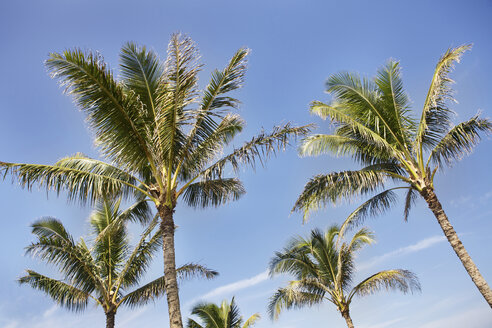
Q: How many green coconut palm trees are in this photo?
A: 5